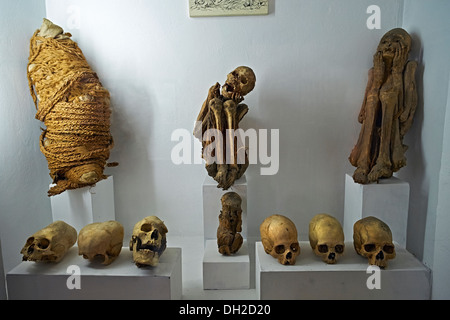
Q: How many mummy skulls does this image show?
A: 6